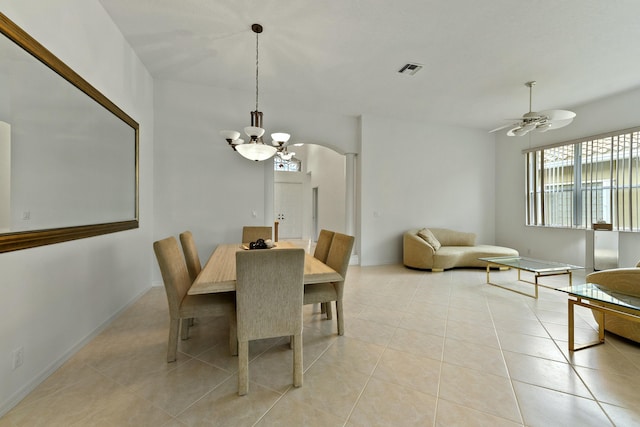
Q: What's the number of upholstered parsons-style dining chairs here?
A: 6